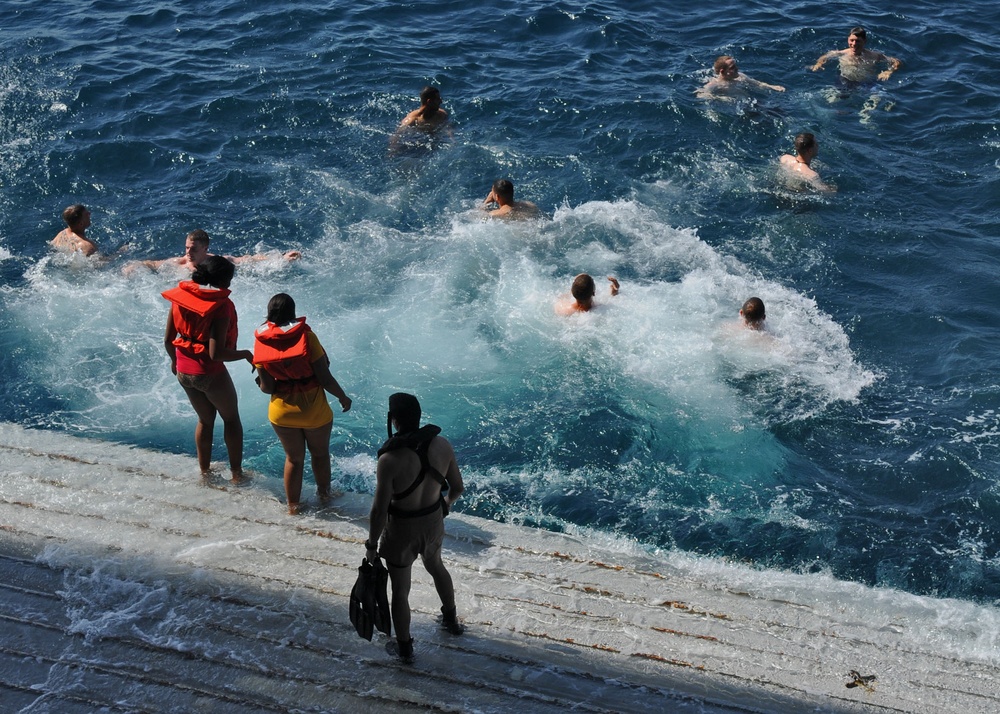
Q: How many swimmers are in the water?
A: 9